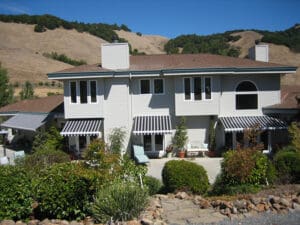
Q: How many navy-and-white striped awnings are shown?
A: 3